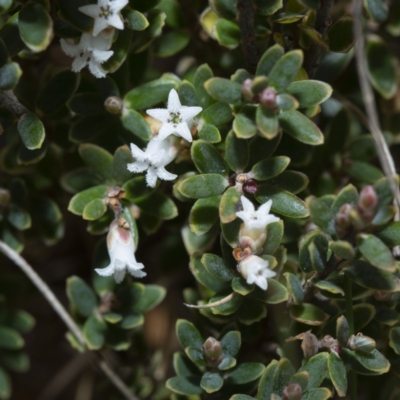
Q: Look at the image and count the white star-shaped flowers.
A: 7